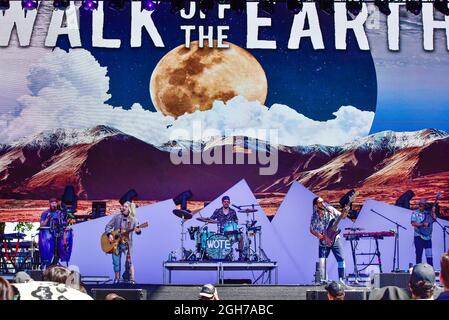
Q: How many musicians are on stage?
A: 5